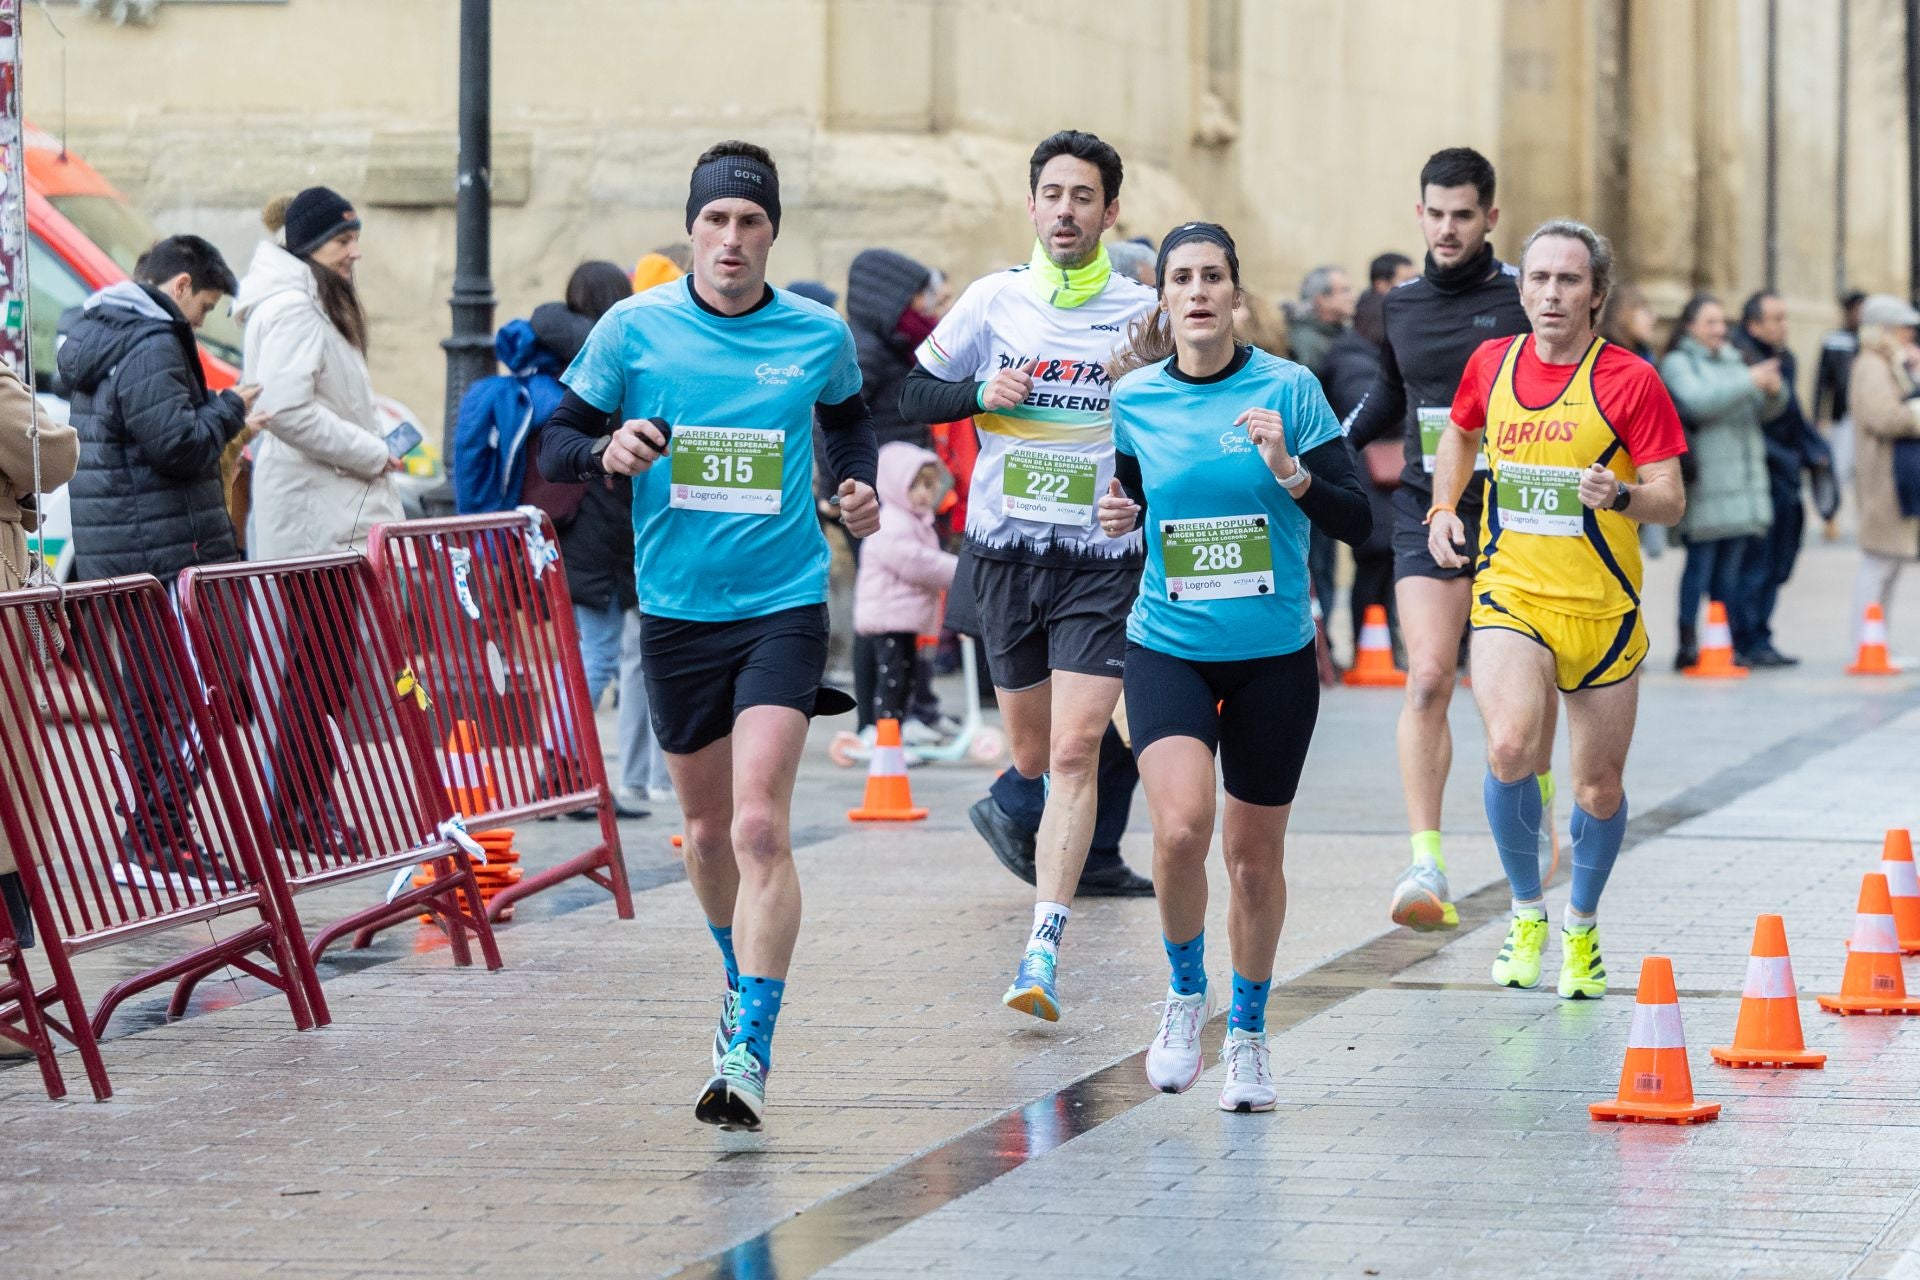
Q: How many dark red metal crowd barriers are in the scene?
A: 4